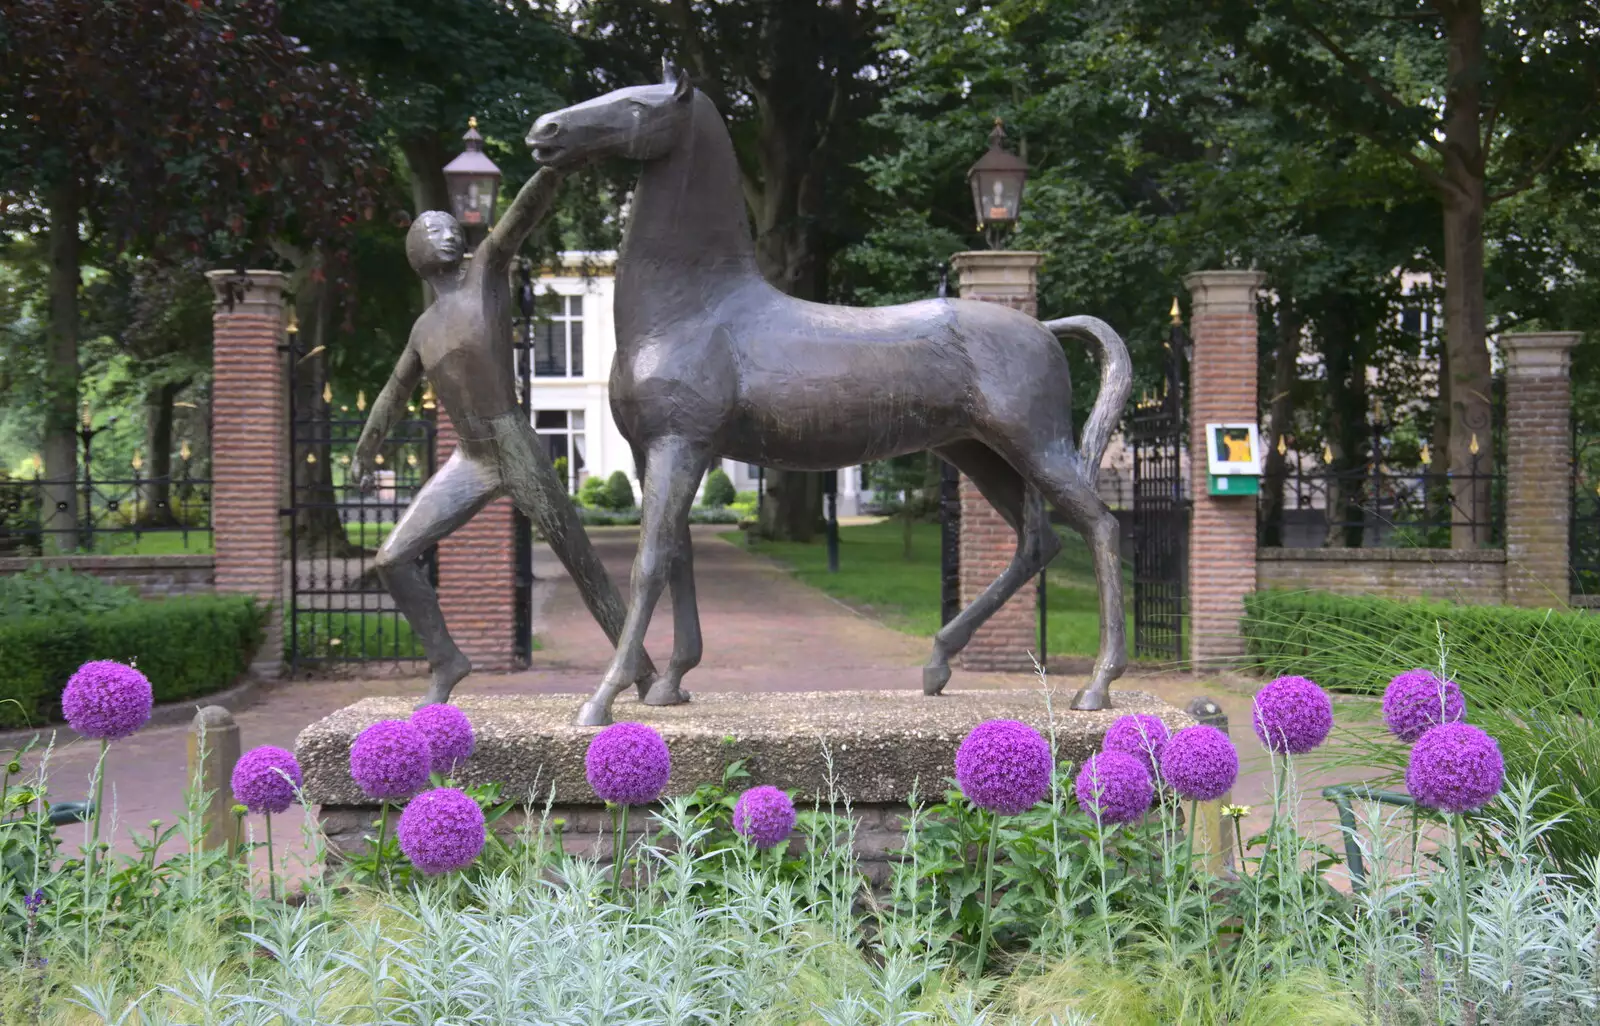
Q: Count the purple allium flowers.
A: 14